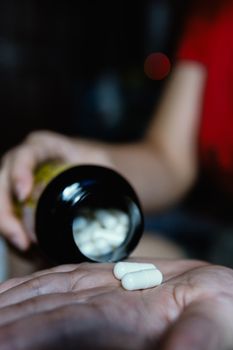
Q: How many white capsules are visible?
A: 2